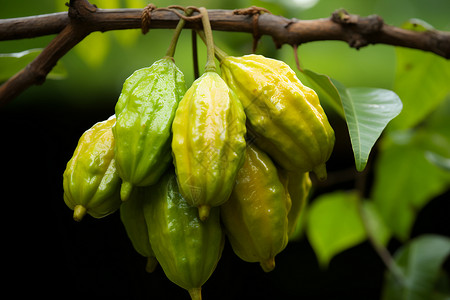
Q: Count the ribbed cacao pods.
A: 8